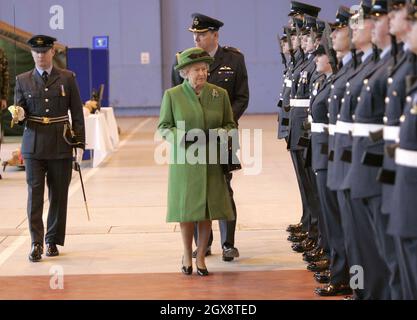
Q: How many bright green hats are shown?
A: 1